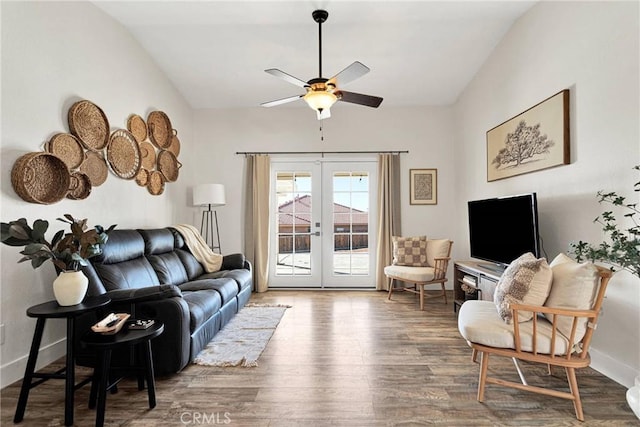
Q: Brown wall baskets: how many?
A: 13